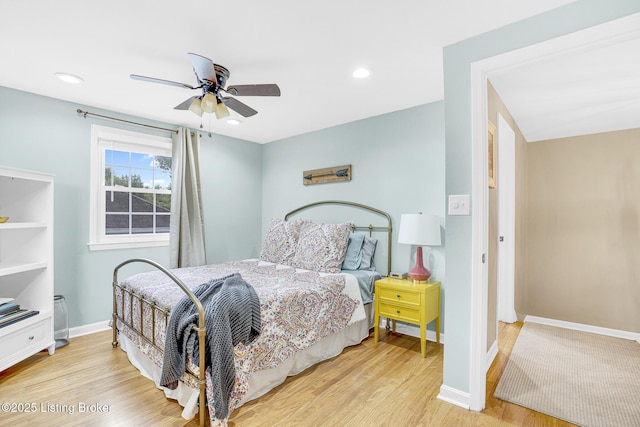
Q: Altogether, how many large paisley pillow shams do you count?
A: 2